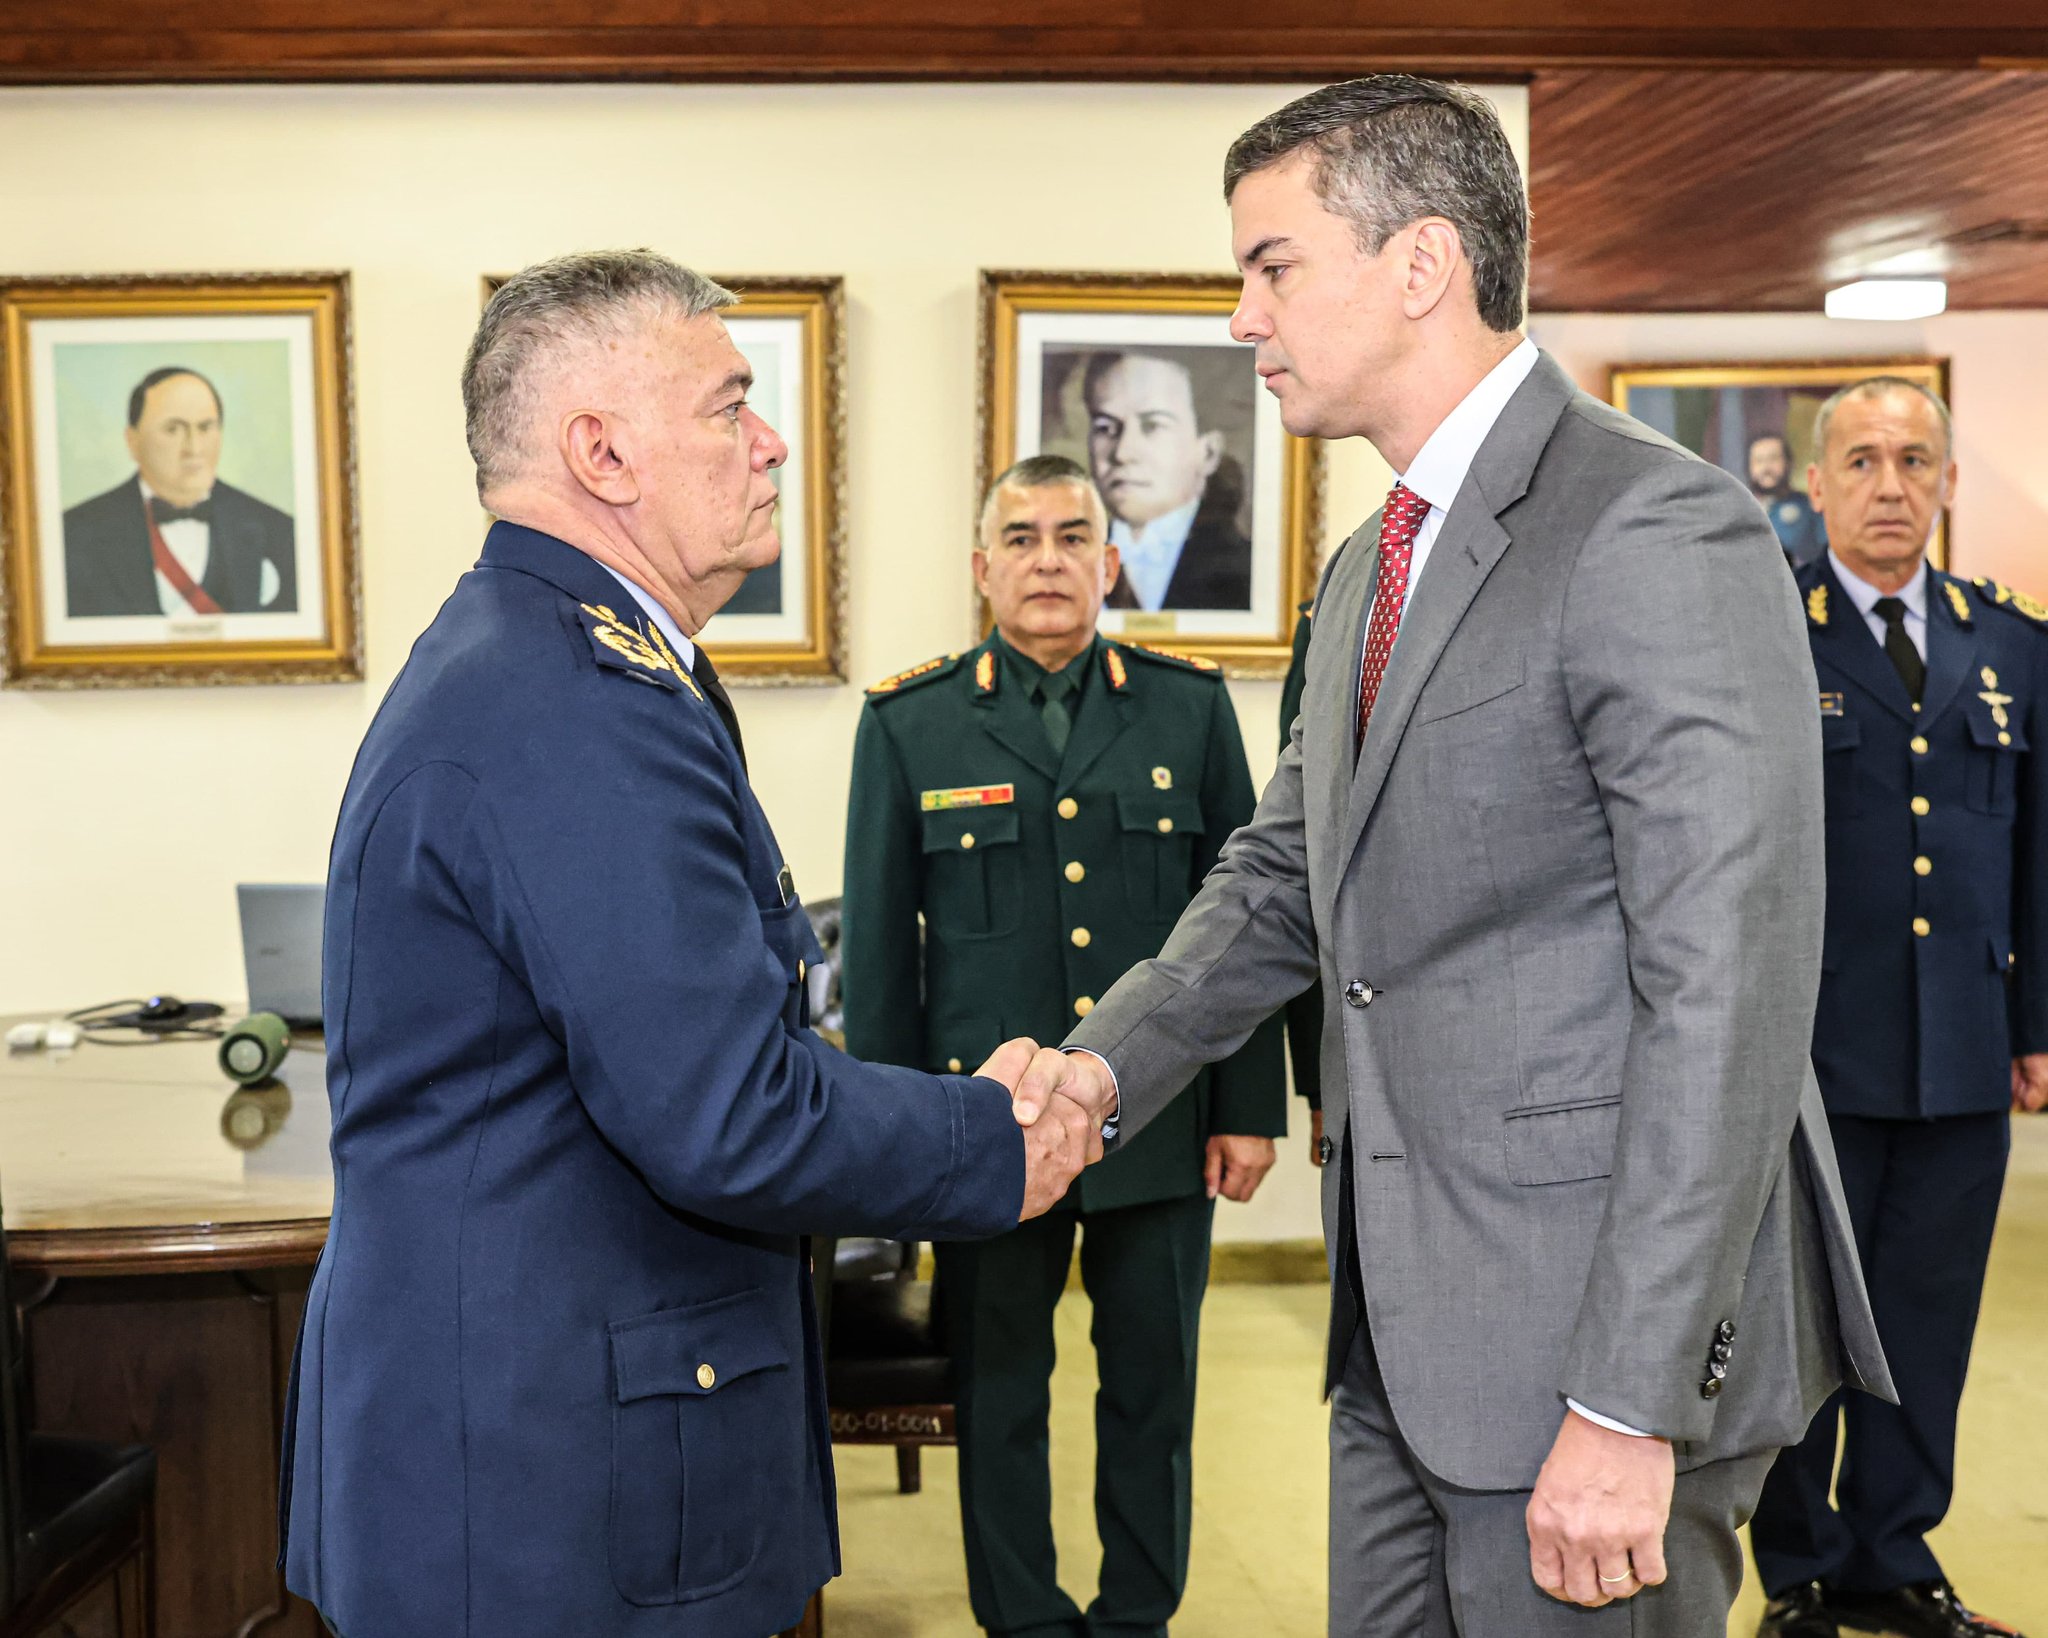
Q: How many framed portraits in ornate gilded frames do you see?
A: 4